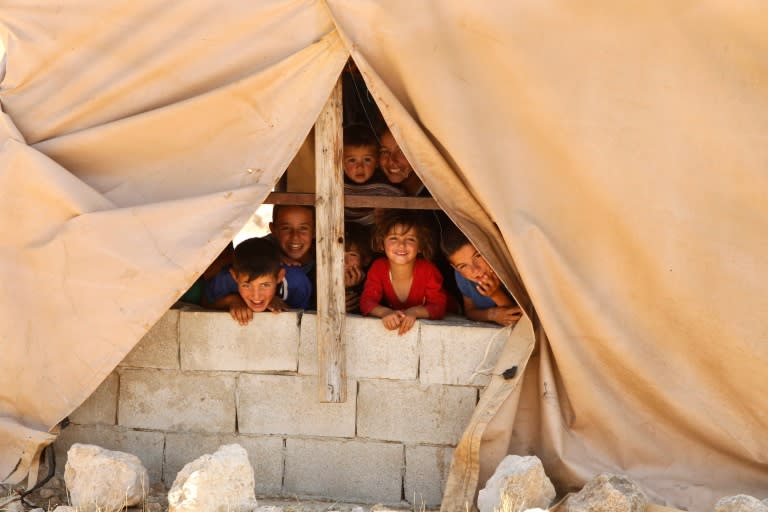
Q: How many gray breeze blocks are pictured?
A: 12